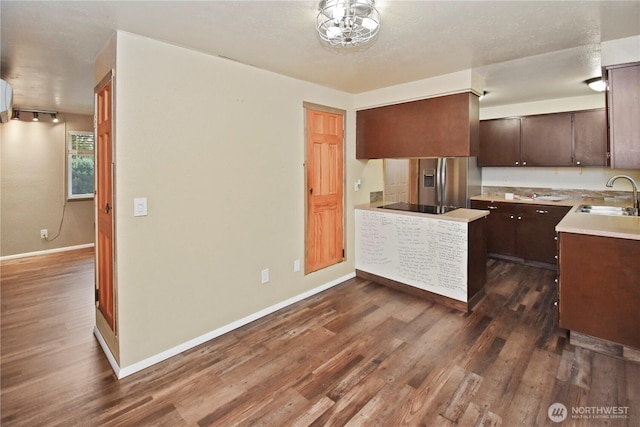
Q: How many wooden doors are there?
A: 2